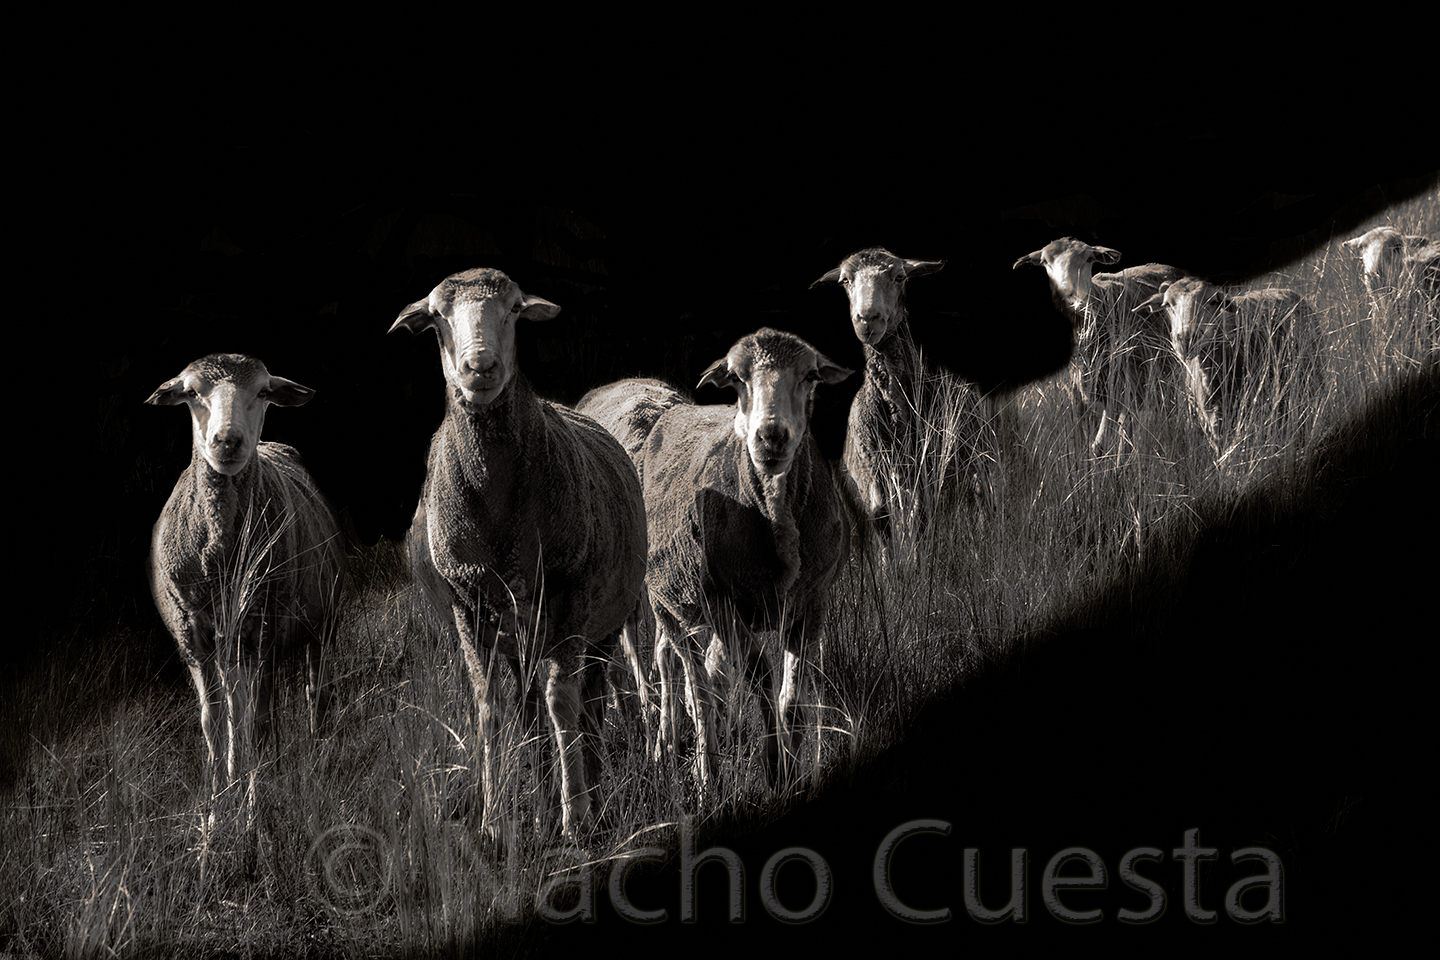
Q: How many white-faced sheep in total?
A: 7